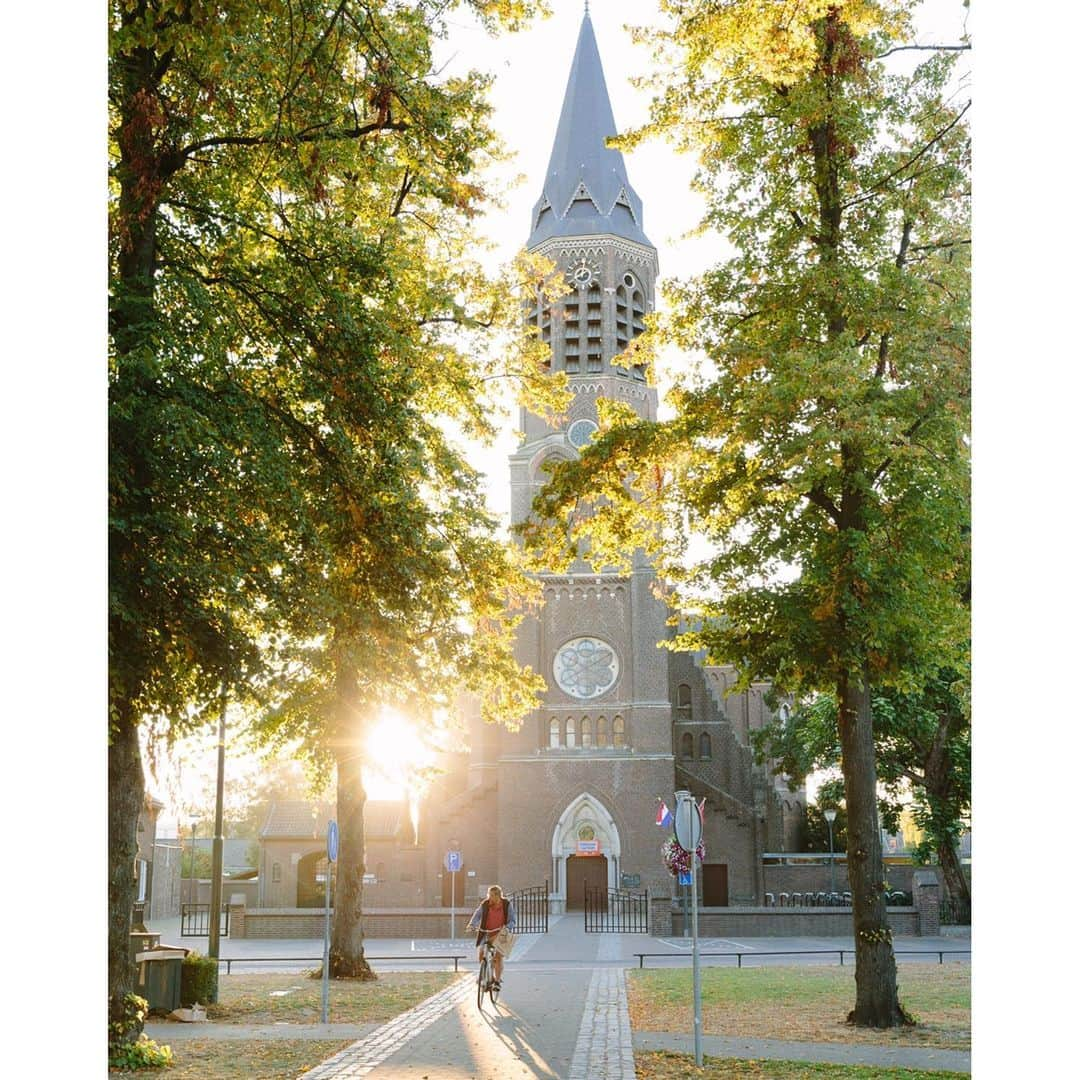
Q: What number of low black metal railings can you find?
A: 2